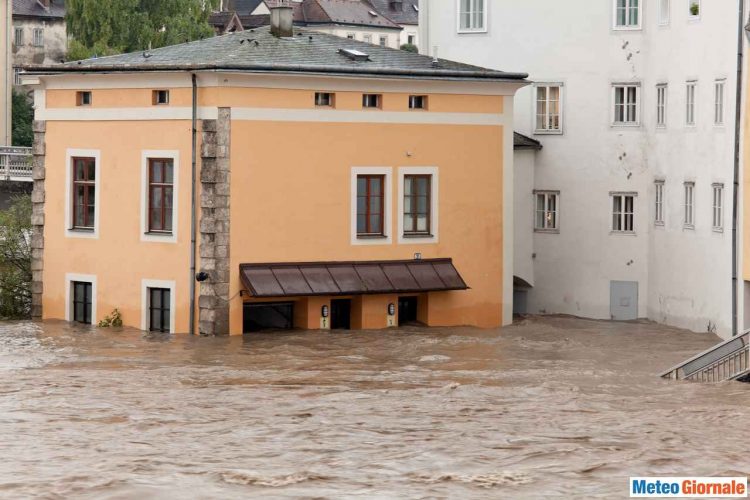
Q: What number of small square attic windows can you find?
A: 5